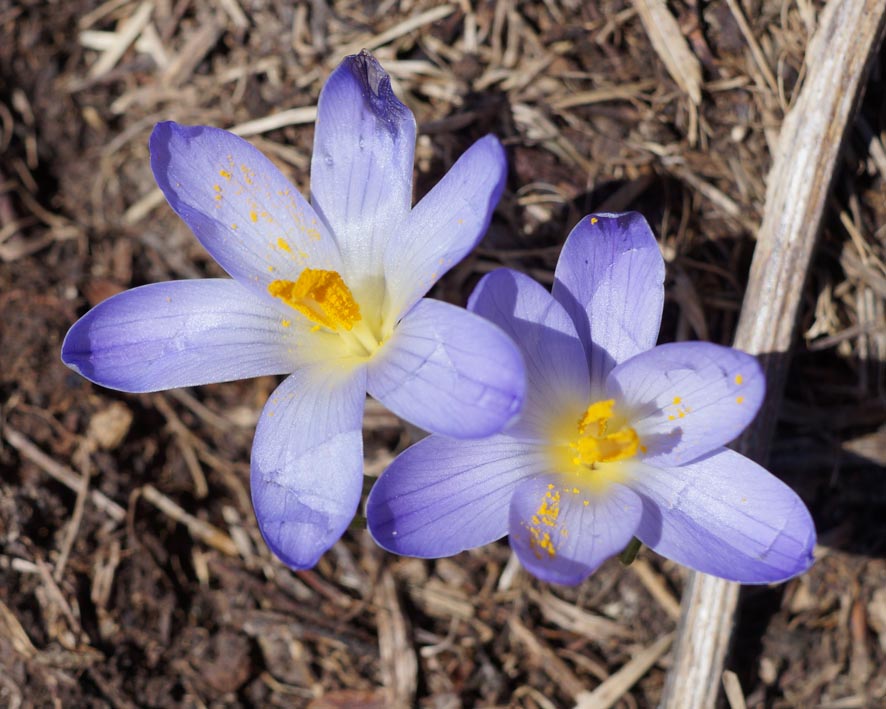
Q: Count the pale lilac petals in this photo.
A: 12